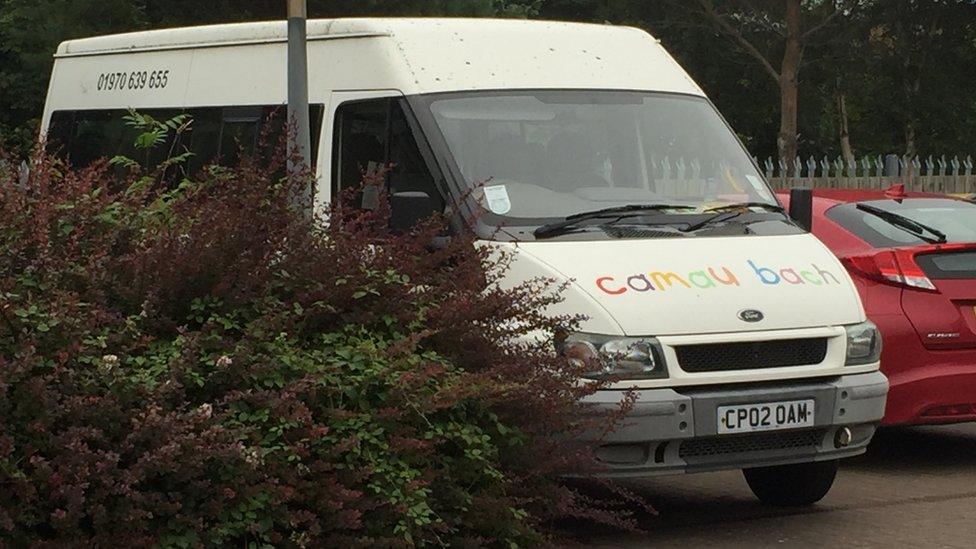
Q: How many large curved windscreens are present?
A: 1